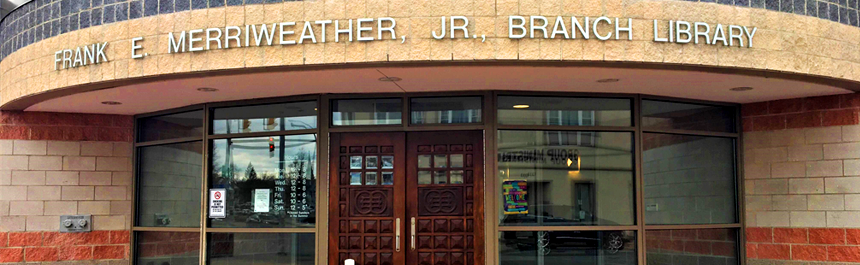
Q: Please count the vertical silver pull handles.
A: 2